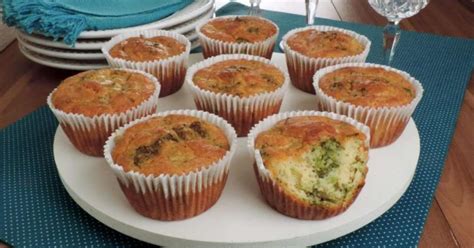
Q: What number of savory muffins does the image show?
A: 8